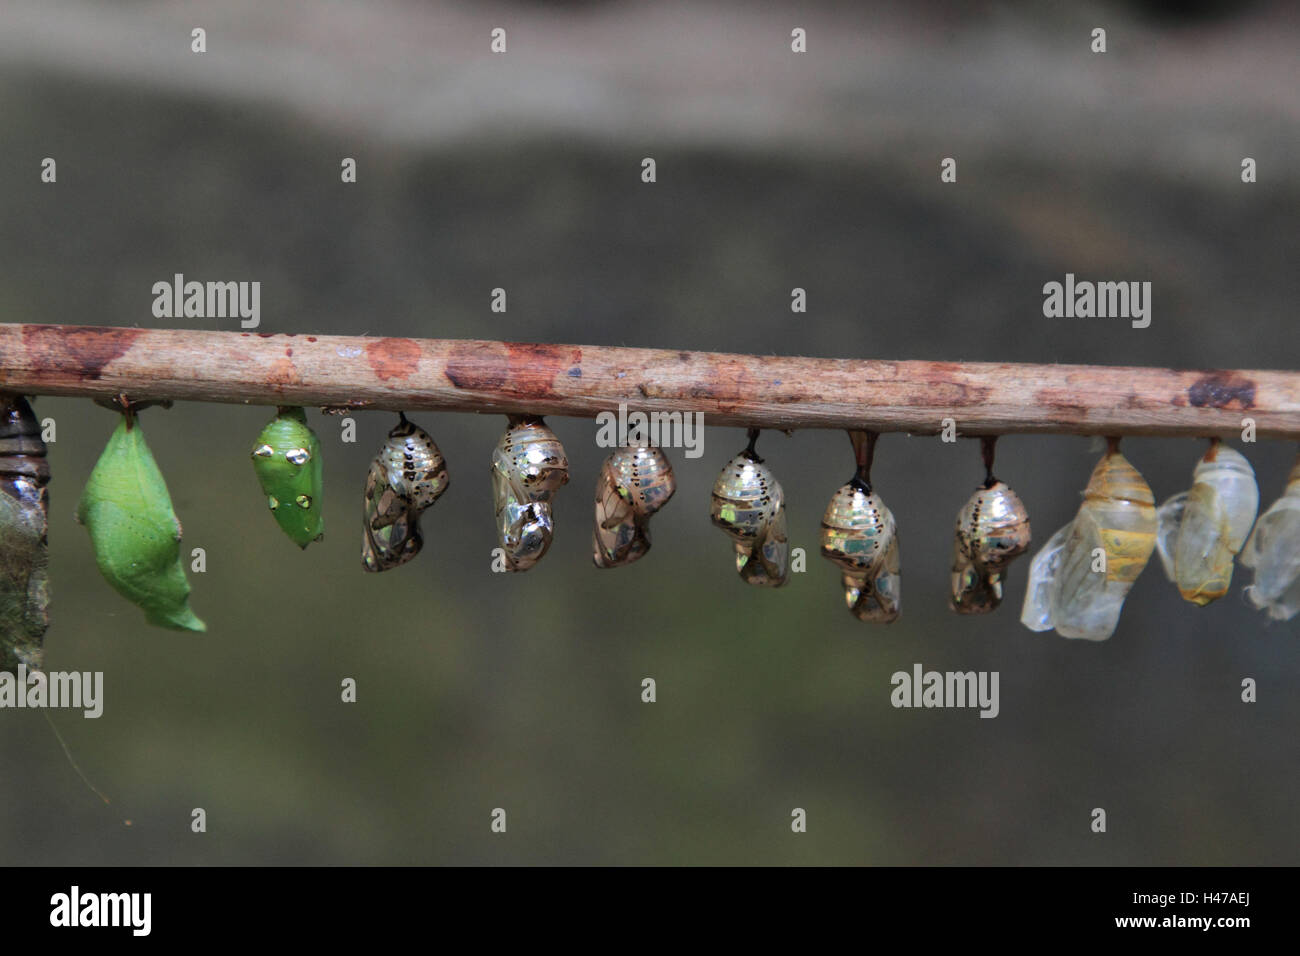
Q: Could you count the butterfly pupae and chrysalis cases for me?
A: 12